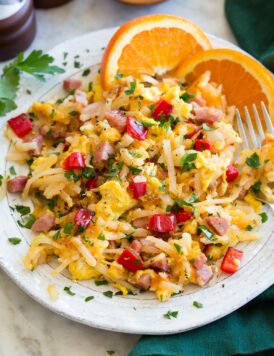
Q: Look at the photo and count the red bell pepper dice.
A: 13